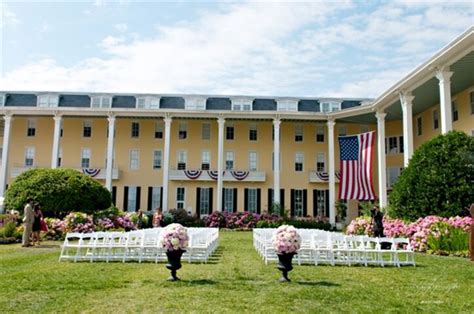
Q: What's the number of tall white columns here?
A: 10